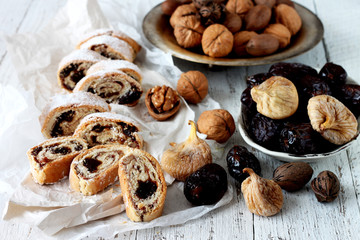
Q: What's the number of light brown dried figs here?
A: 4